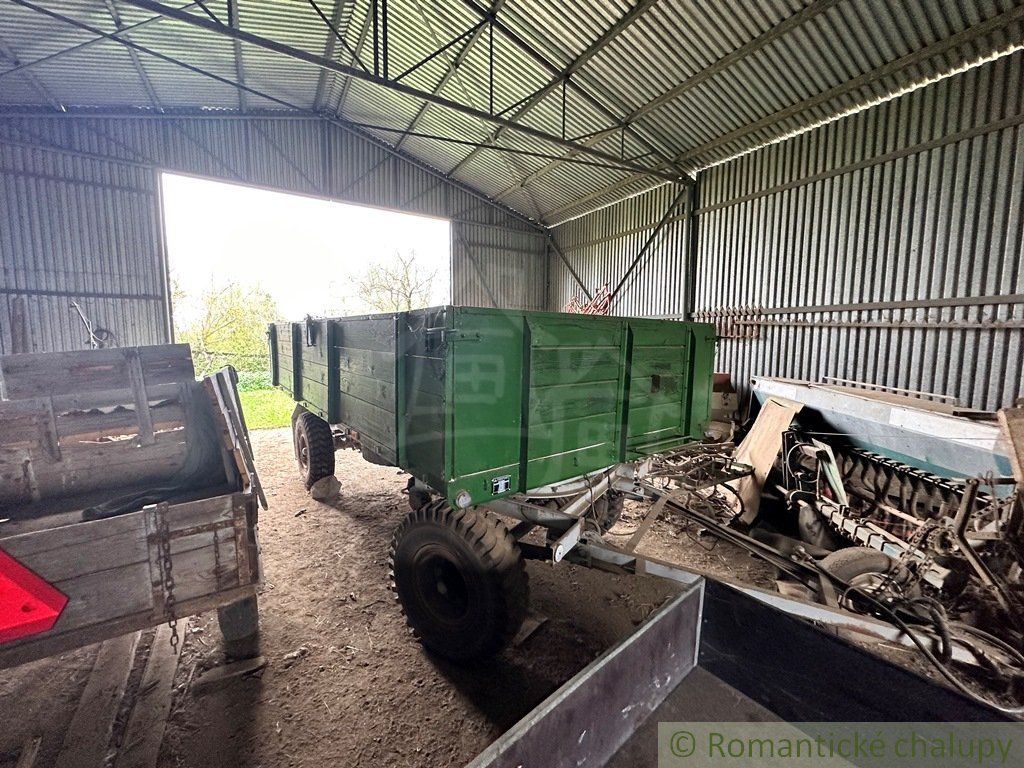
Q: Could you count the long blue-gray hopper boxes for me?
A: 1